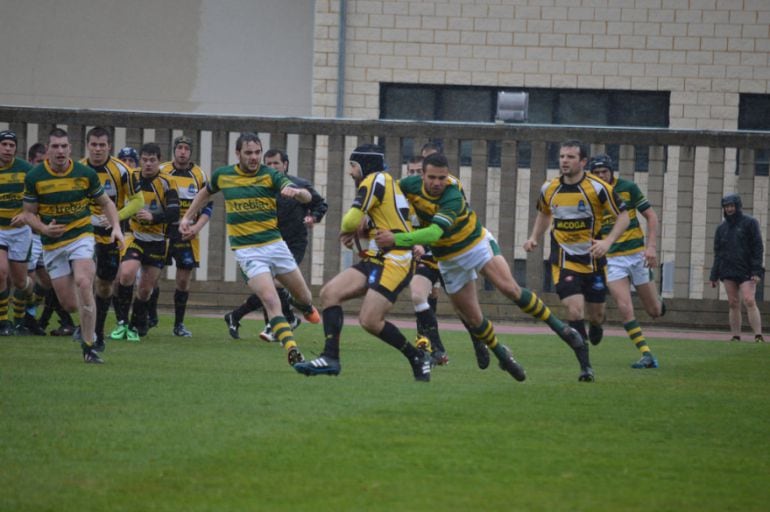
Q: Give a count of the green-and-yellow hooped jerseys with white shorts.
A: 5